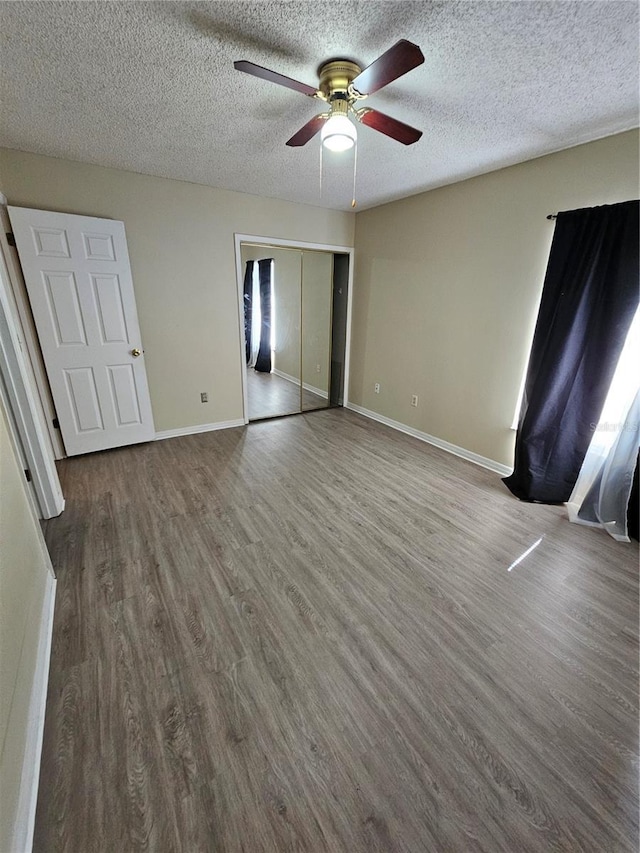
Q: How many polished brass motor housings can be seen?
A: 1